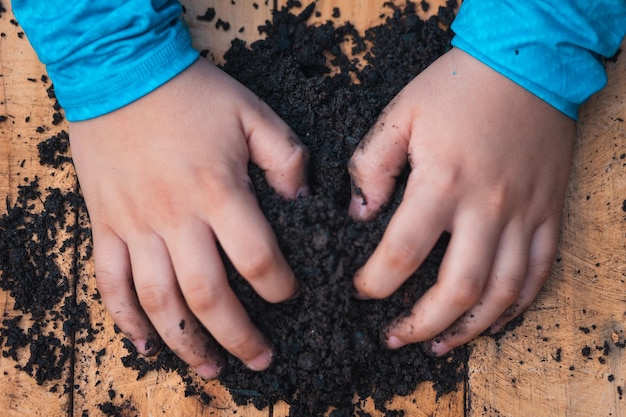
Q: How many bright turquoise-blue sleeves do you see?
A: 2